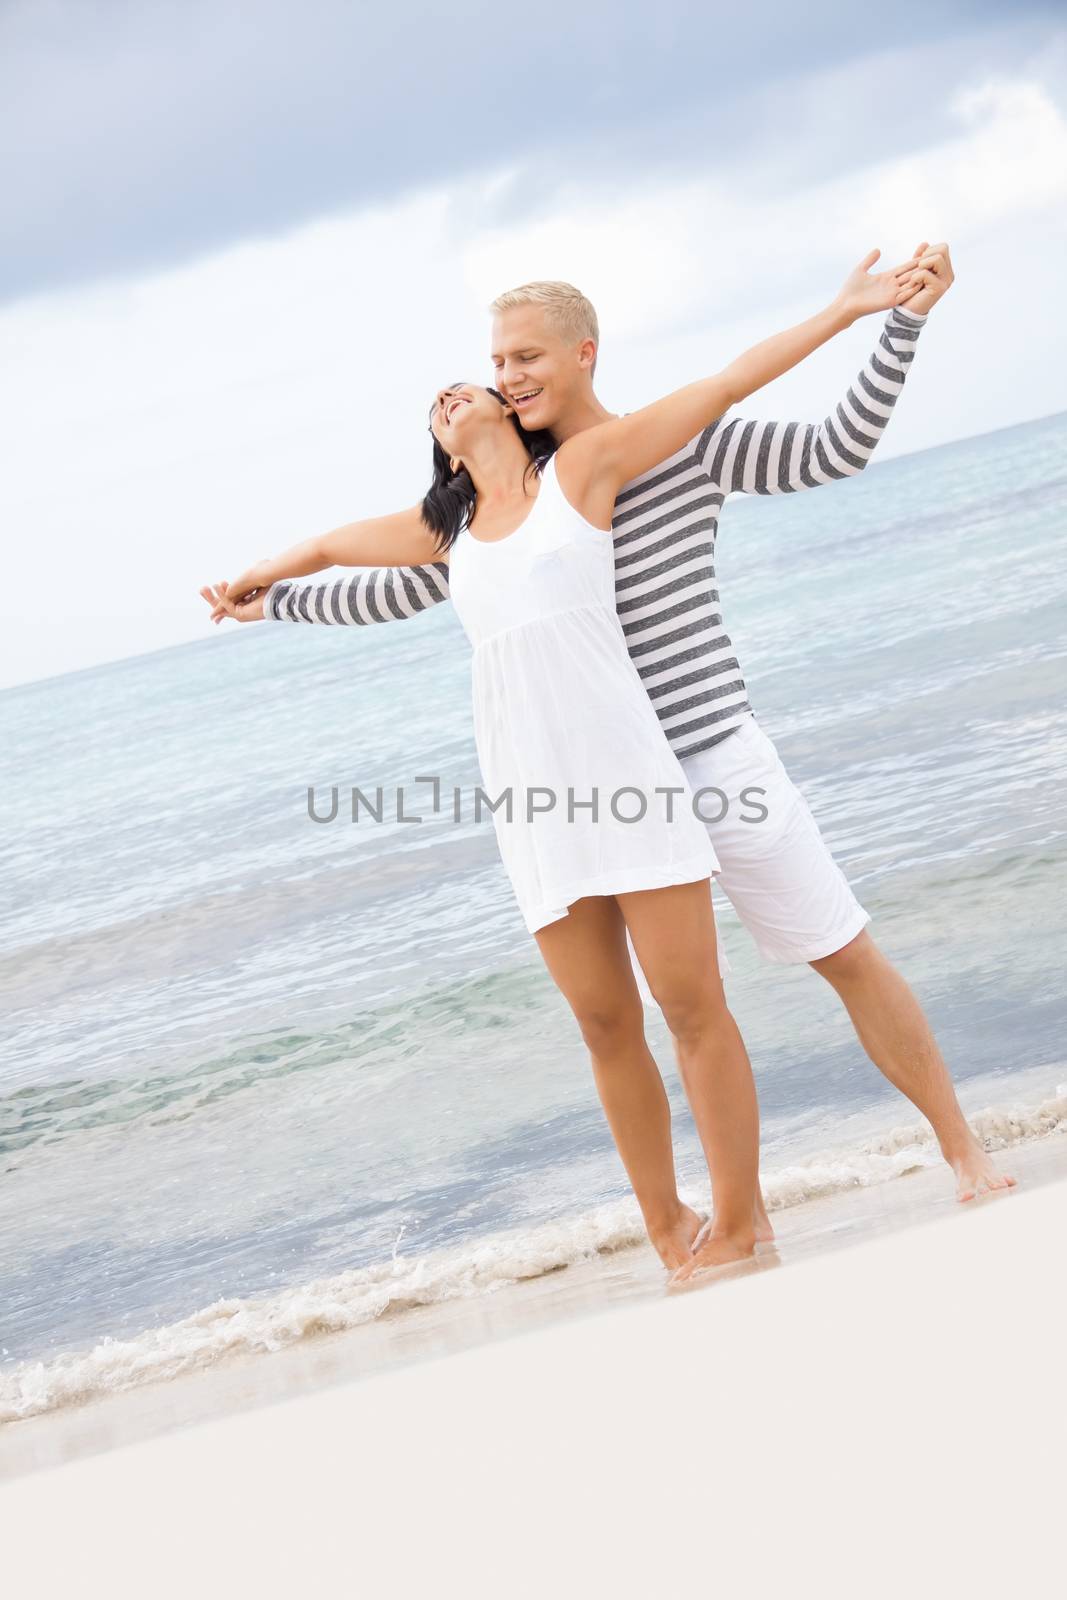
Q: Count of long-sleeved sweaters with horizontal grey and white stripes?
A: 1